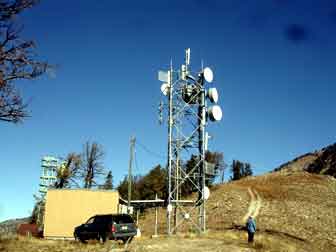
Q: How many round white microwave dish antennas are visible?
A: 5